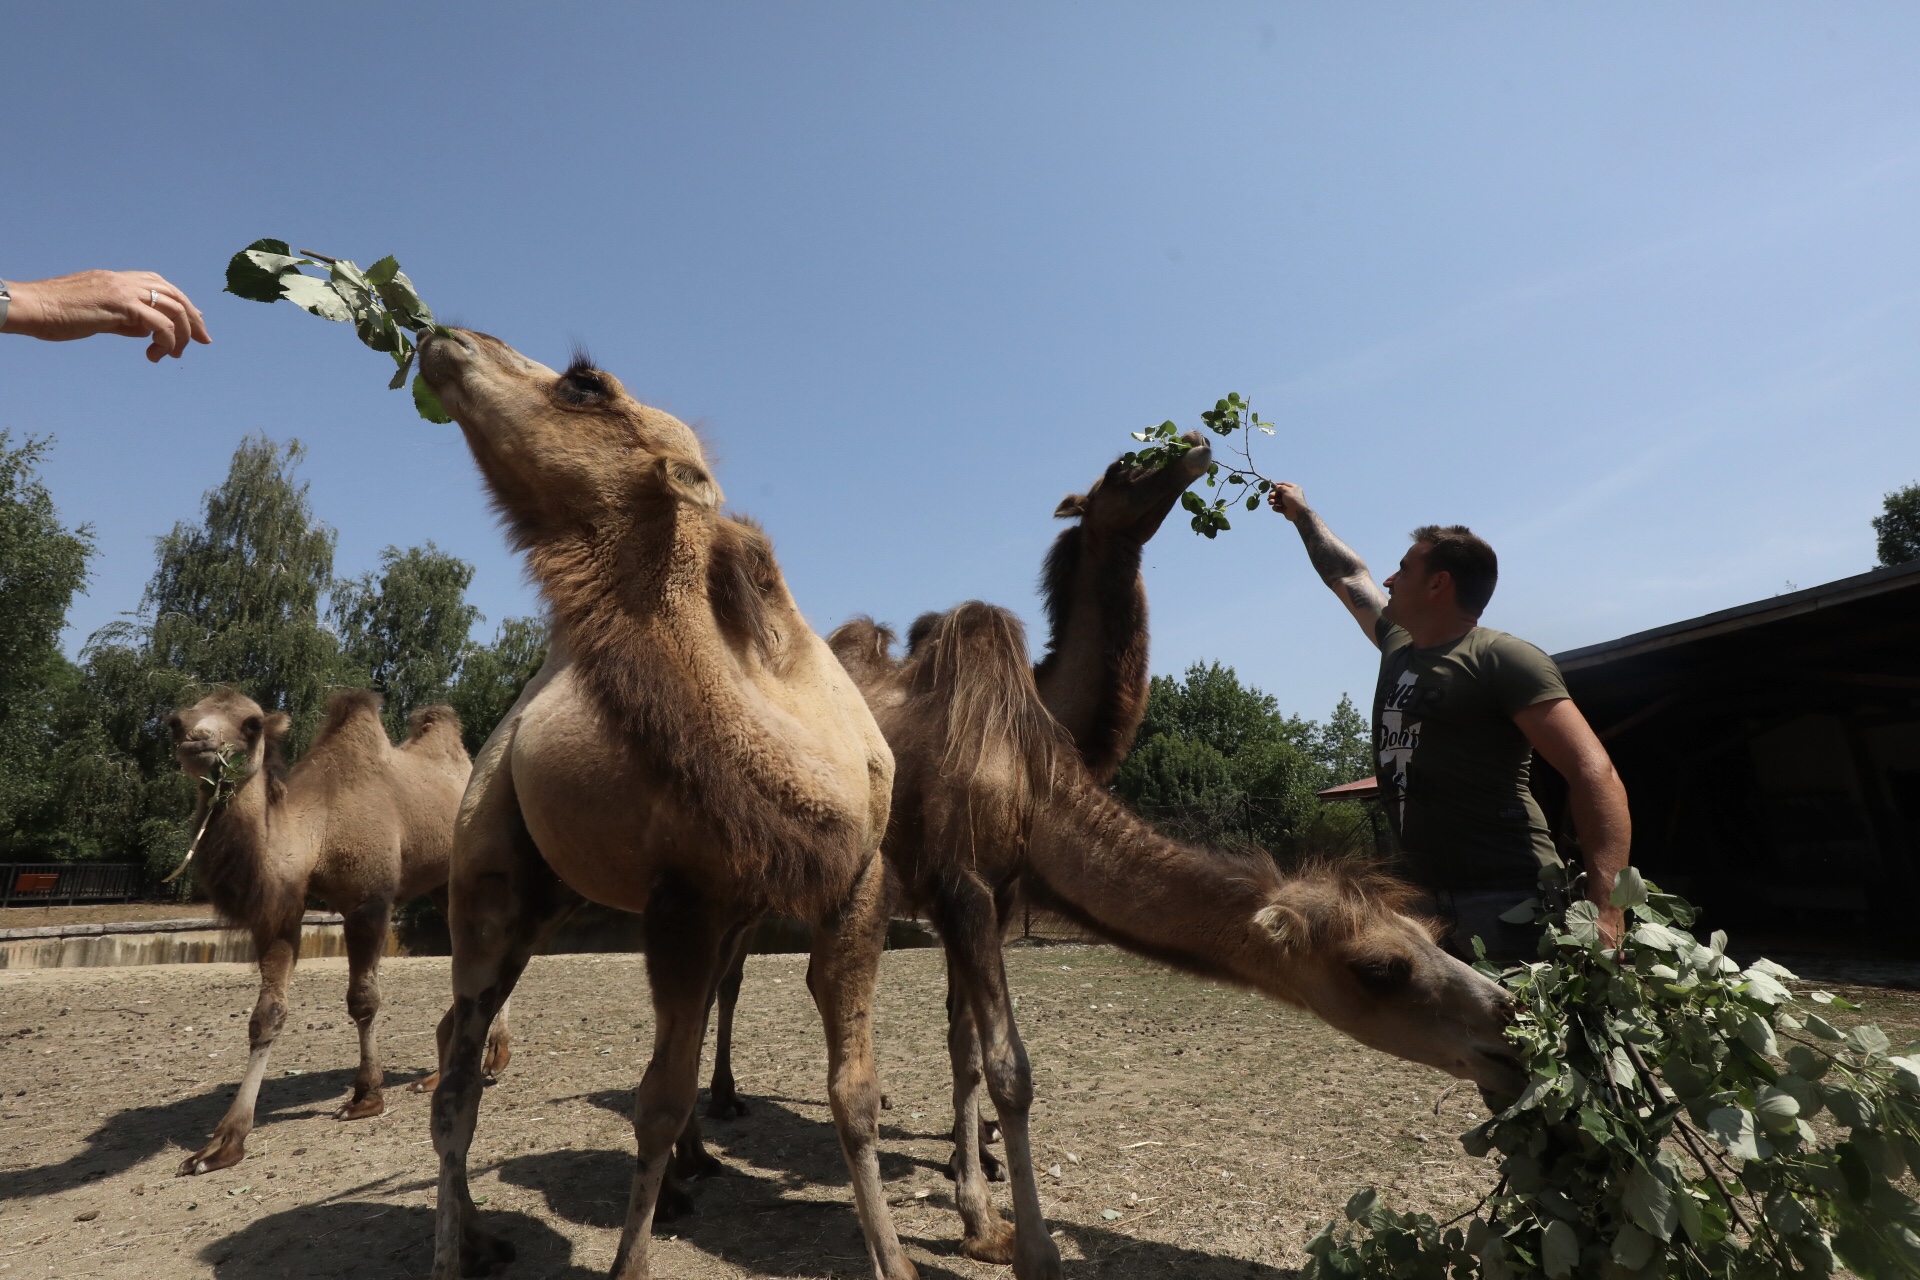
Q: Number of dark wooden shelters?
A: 1